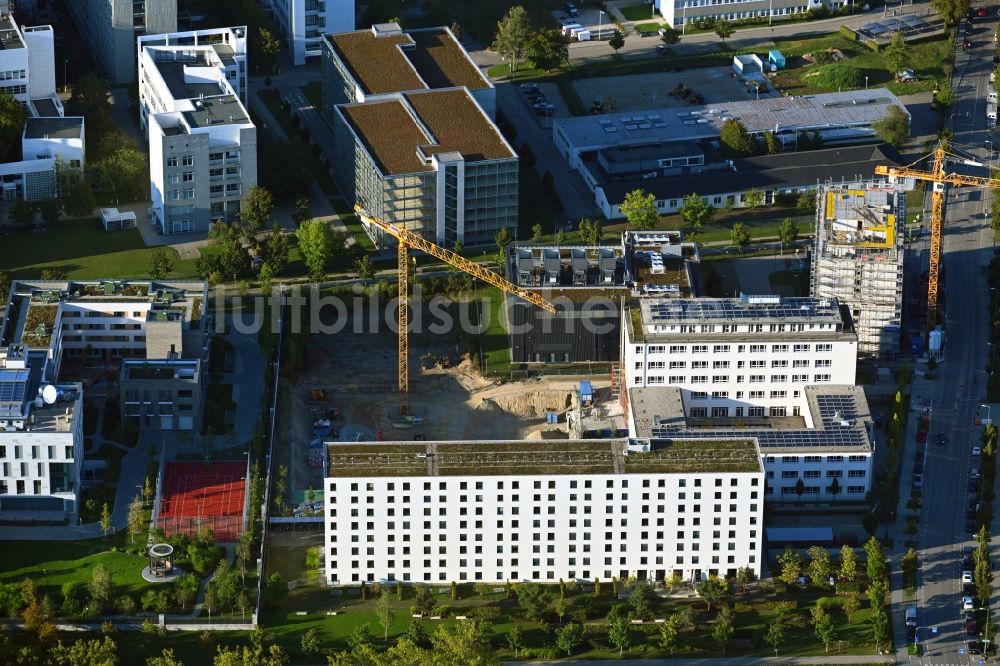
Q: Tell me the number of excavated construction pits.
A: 1